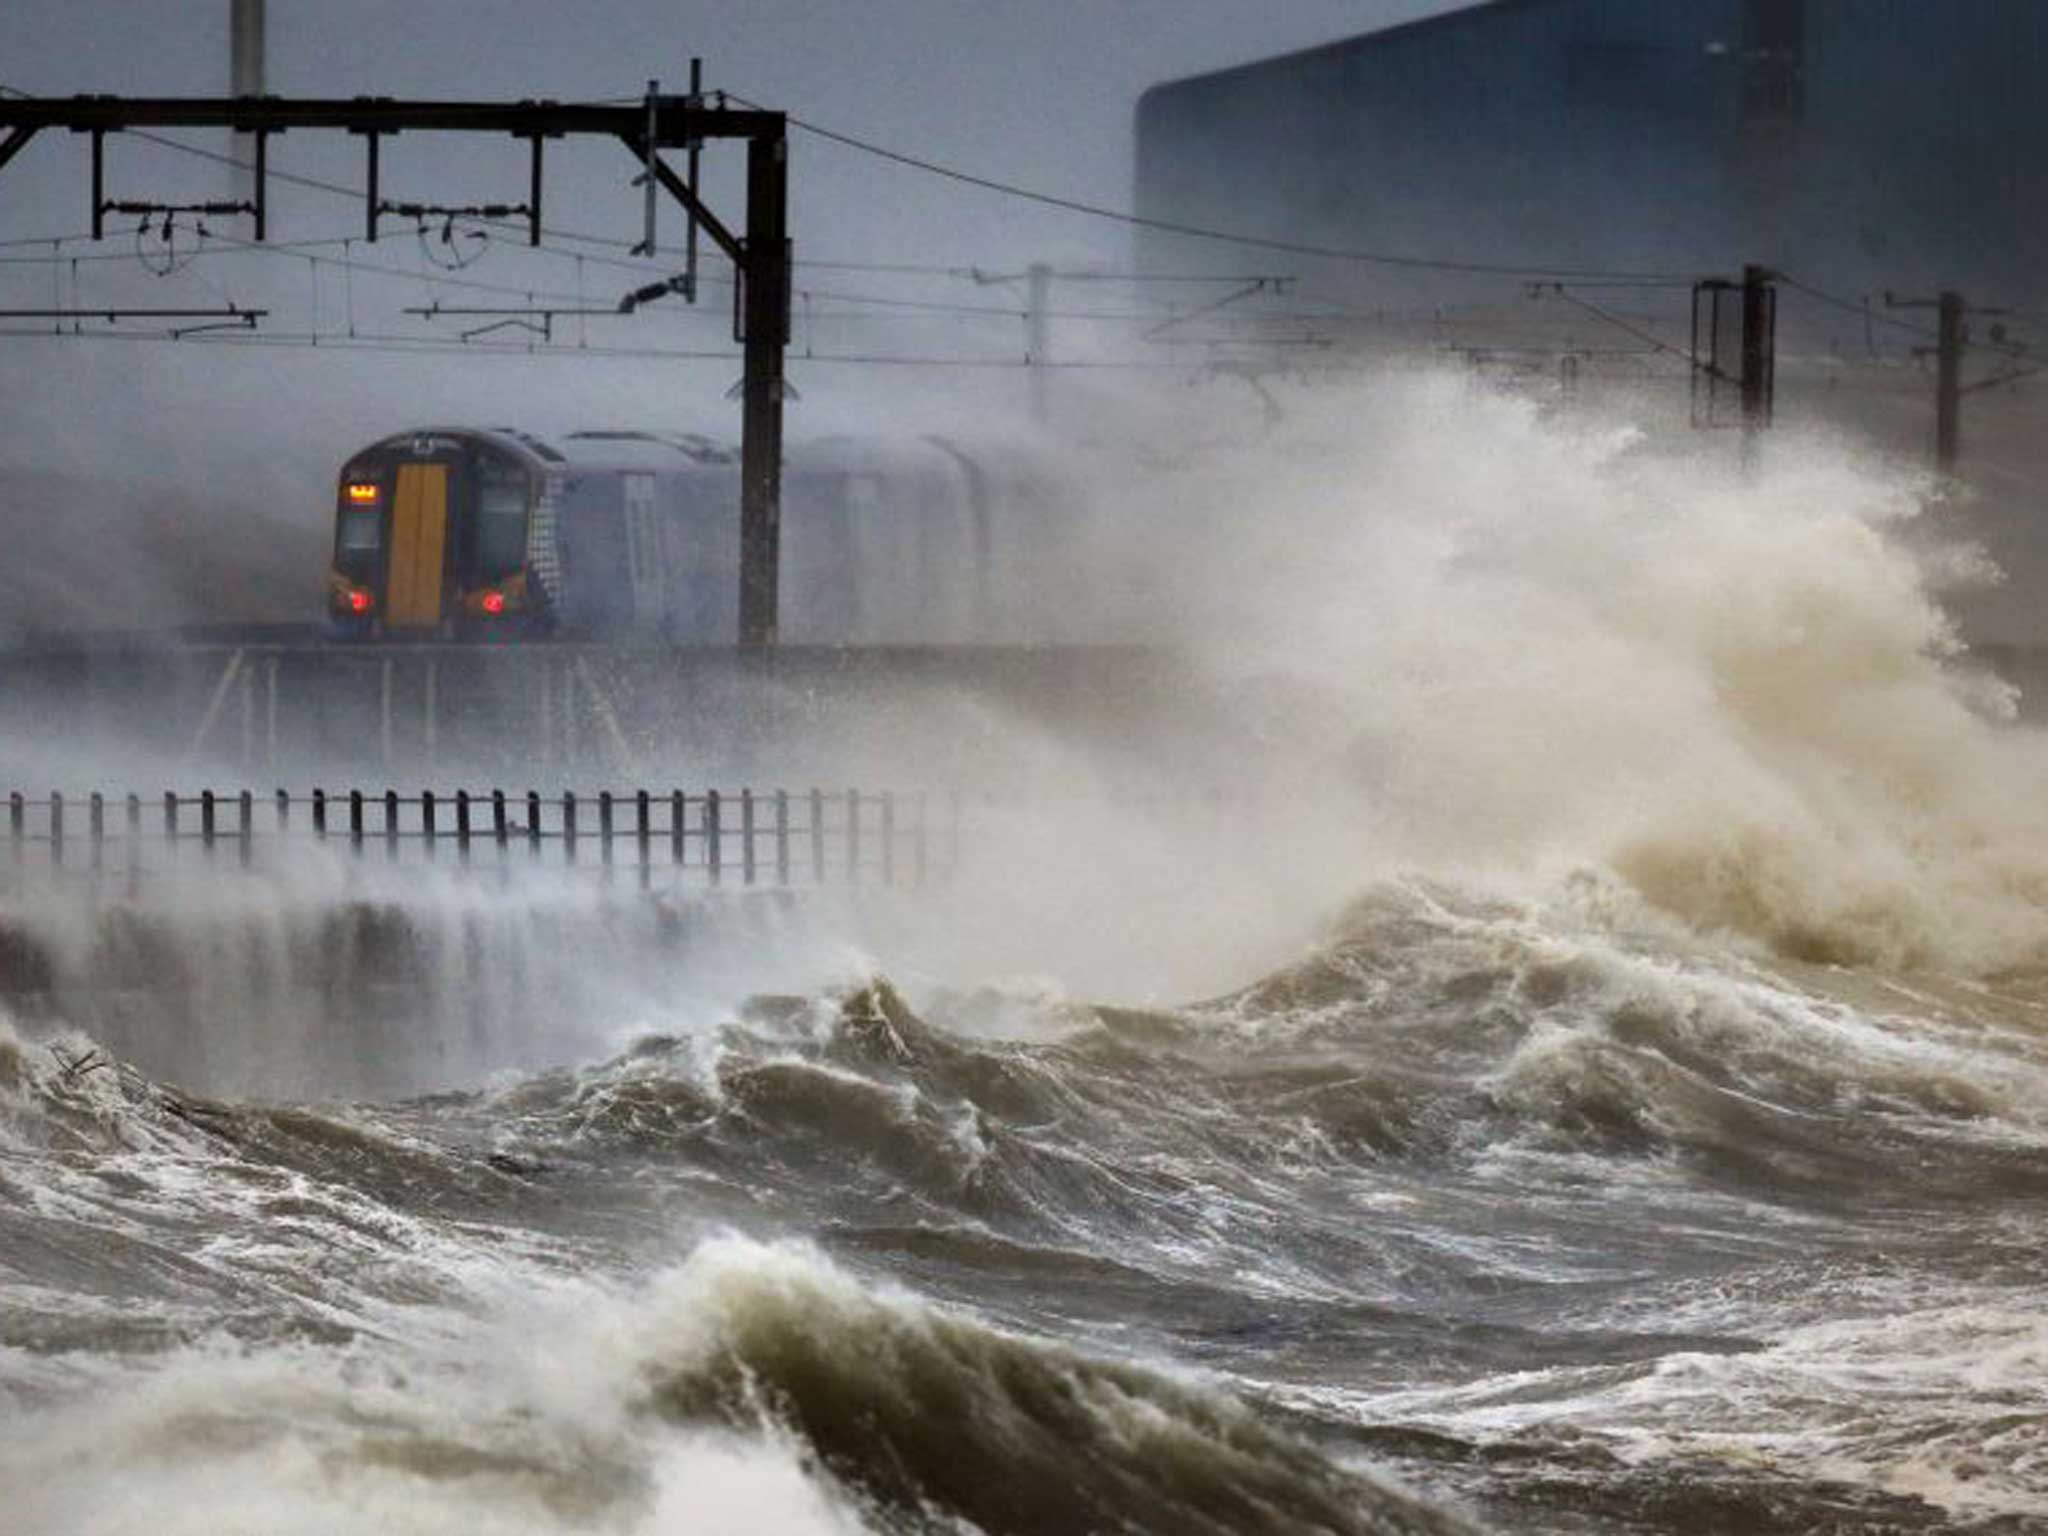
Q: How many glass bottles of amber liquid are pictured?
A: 0